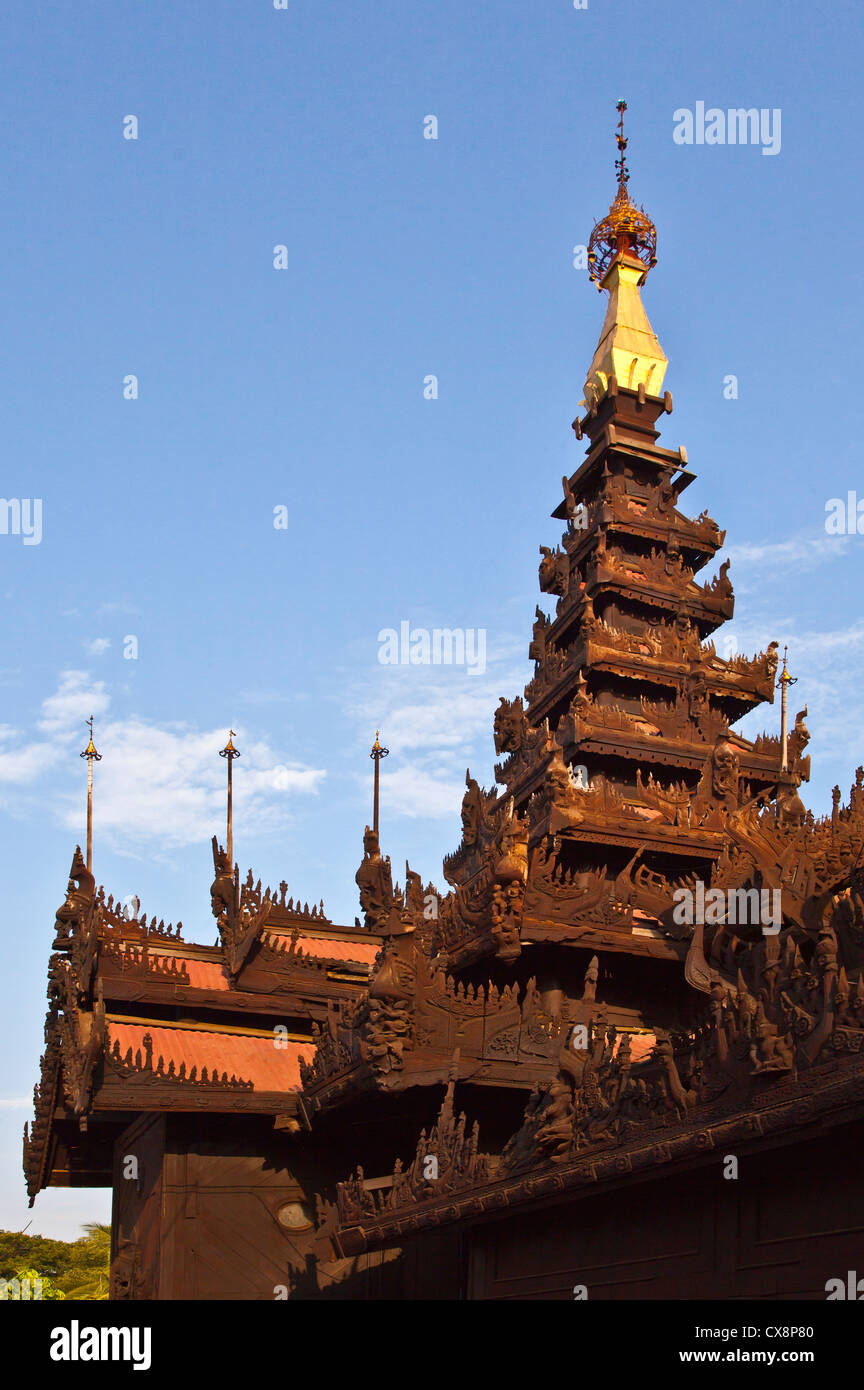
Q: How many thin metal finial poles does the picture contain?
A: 4